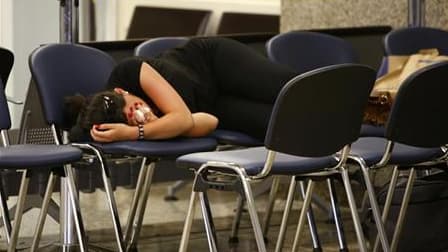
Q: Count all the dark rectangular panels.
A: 2